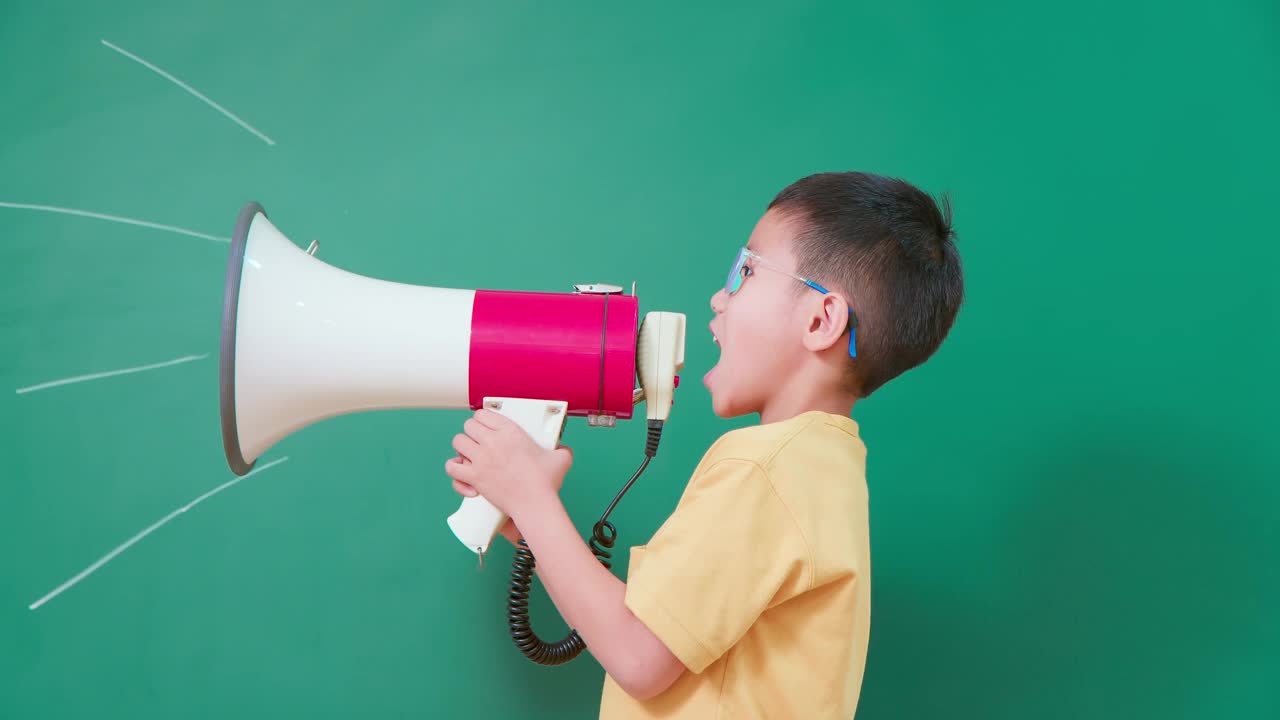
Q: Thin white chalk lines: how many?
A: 4